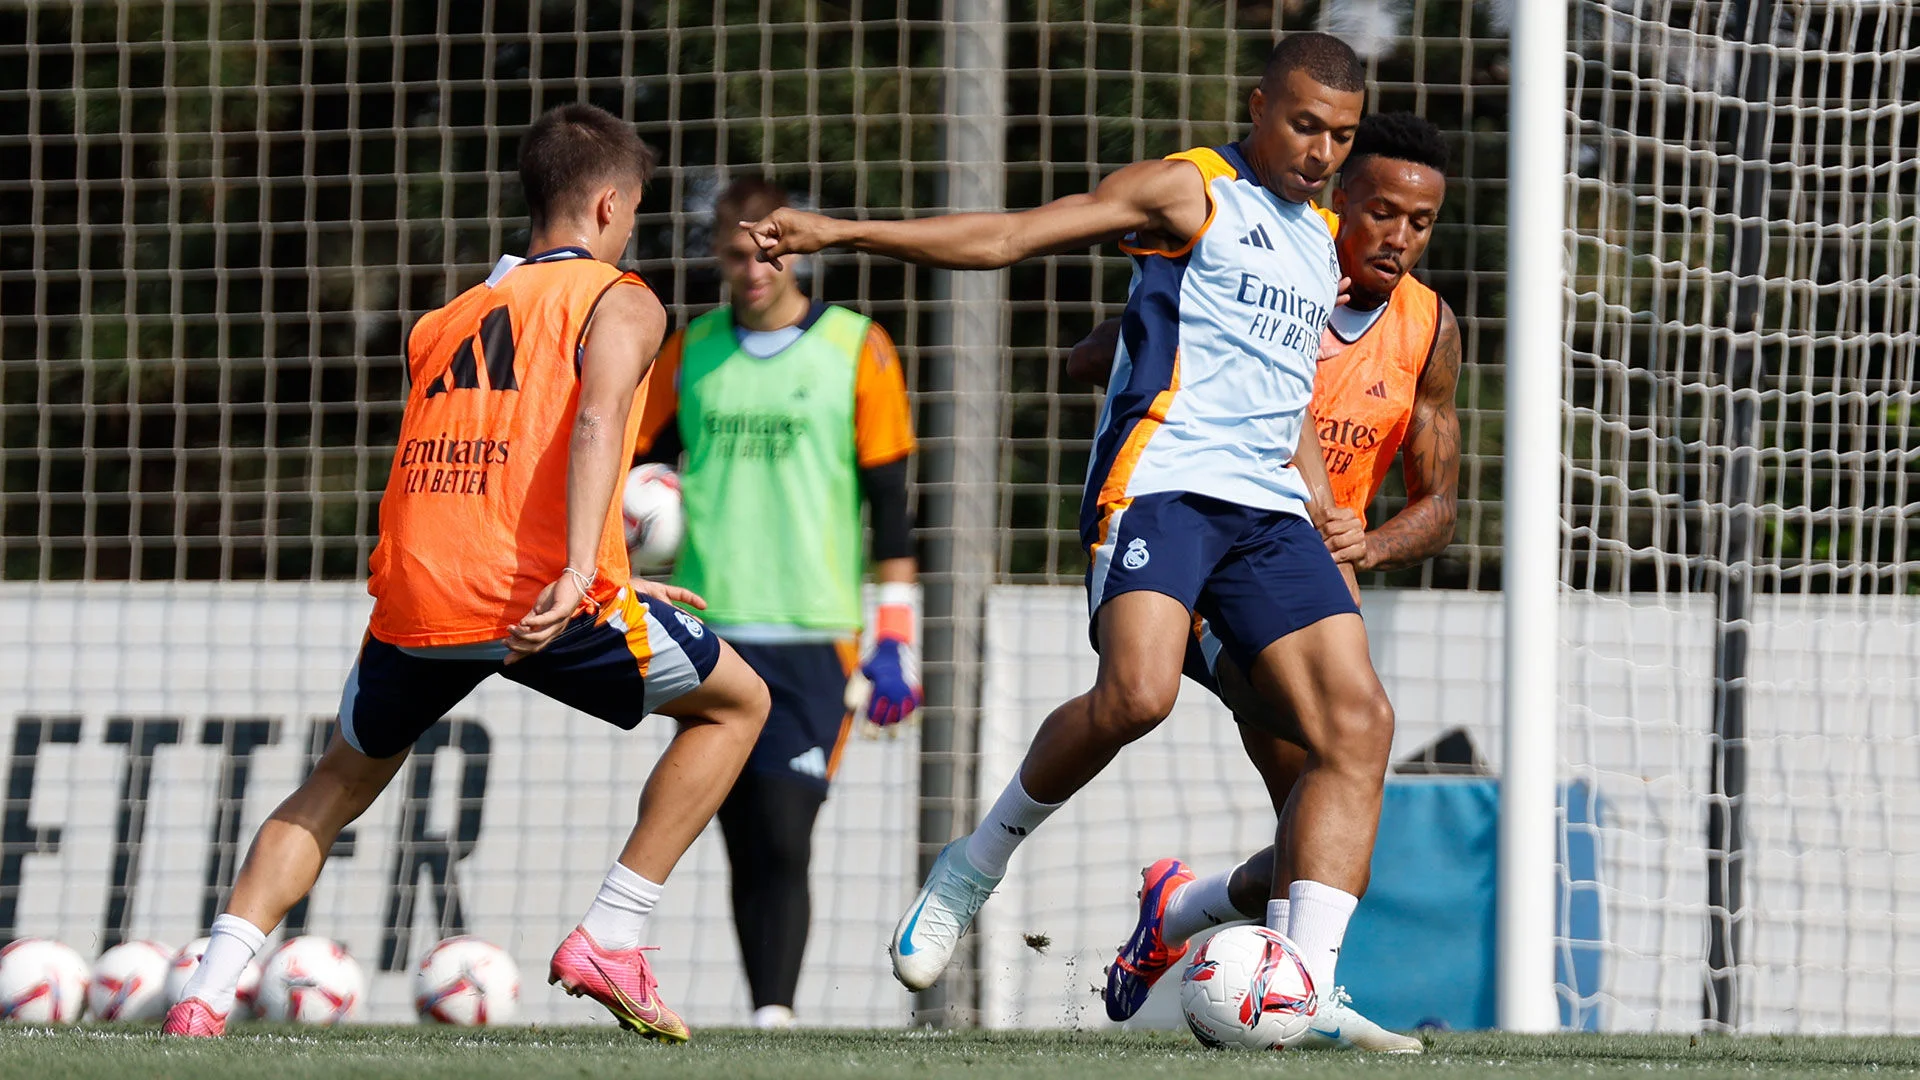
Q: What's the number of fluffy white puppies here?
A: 0